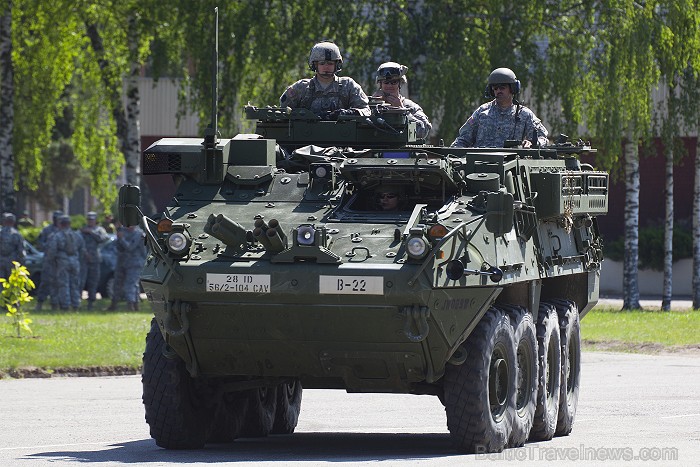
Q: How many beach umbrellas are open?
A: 0